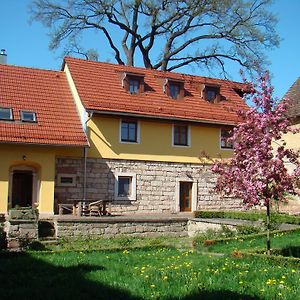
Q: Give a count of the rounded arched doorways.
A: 1